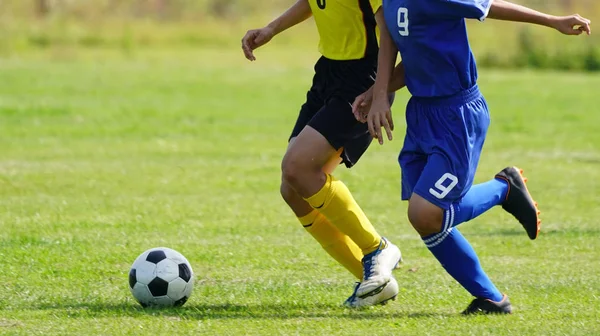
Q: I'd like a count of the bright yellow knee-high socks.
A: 2